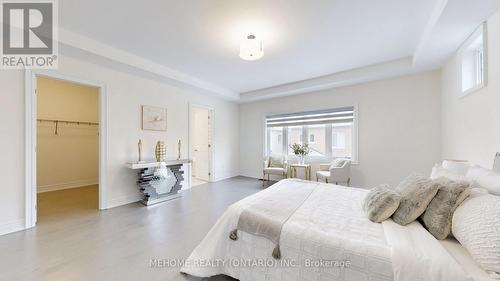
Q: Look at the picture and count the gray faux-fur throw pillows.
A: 3